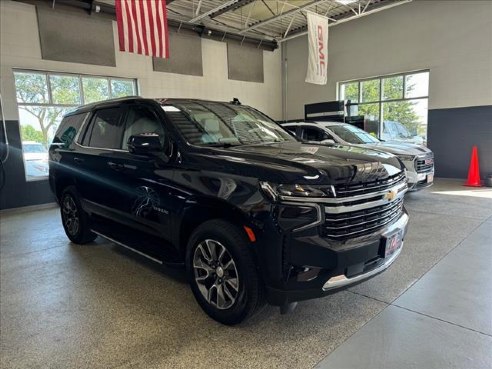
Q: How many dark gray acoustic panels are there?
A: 3